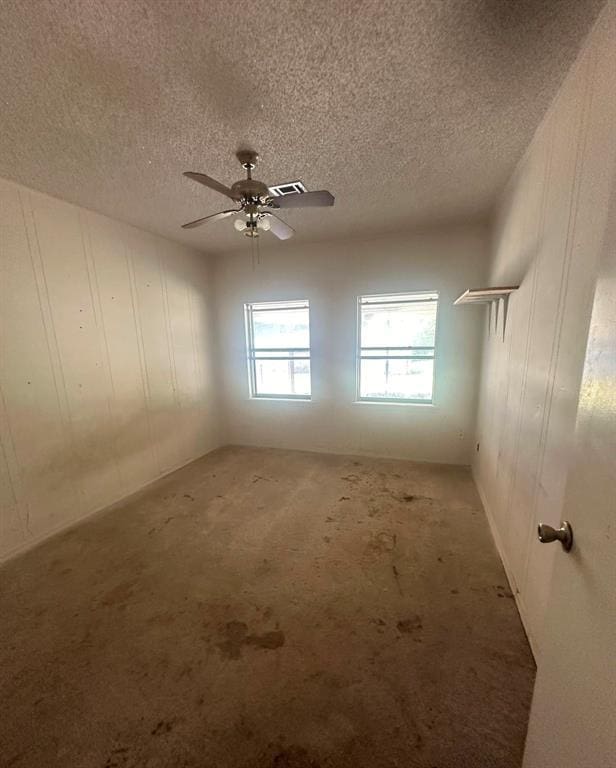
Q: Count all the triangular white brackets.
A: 3